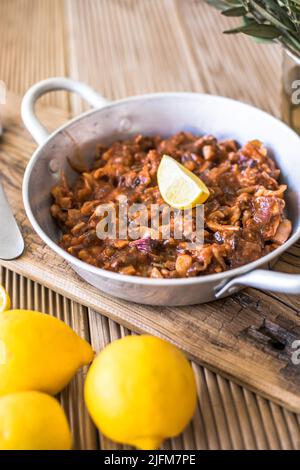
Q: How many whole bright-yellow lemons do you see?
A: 3